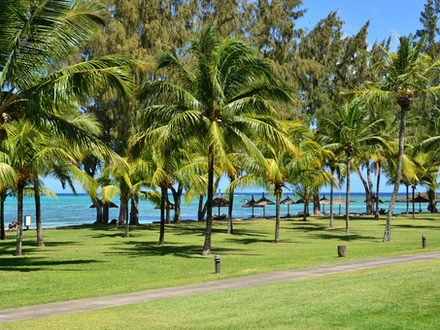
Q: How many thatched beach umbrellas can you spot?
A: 11